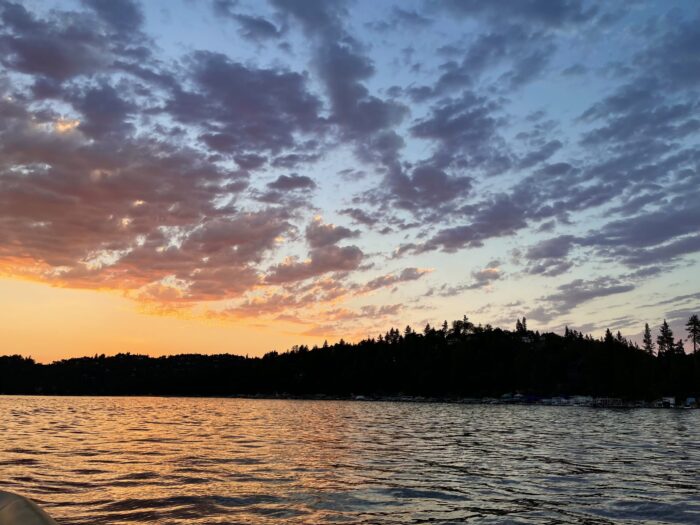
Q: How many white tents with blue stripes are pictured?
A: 0